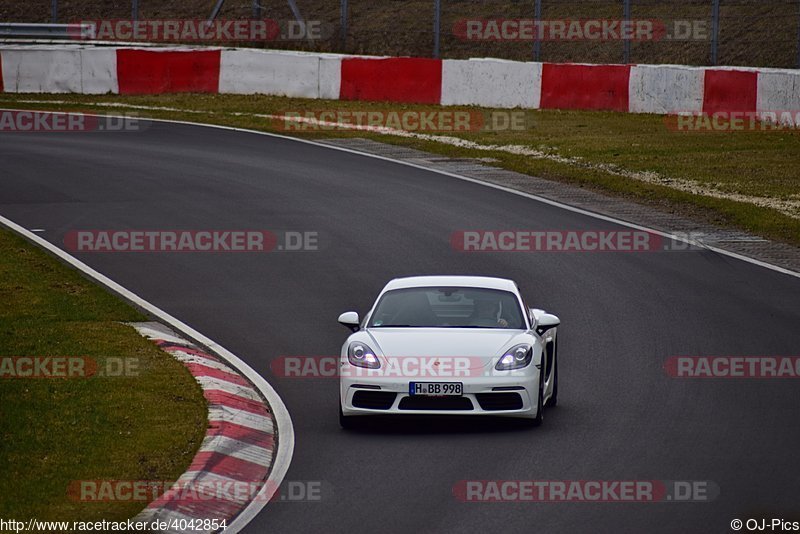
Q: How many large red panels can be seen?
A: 4